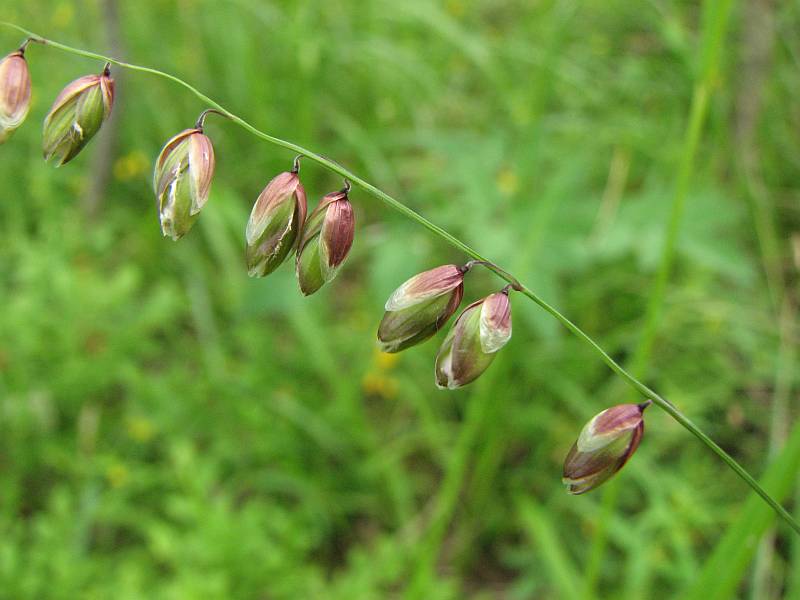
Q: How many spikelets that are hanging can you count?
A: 8